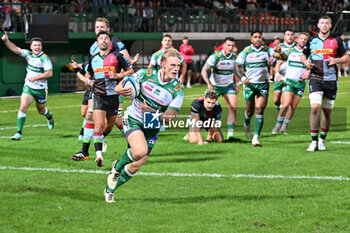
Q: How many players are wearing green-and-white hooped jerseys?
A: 7